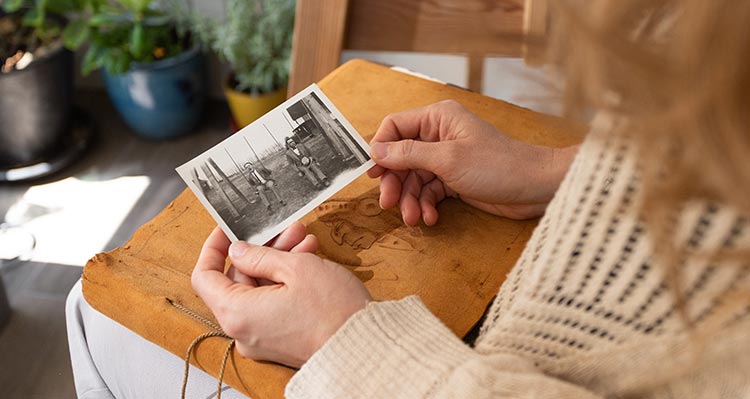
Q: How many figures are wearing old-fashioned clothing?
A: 2